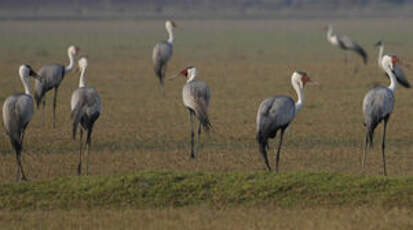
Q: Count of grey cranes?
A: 9